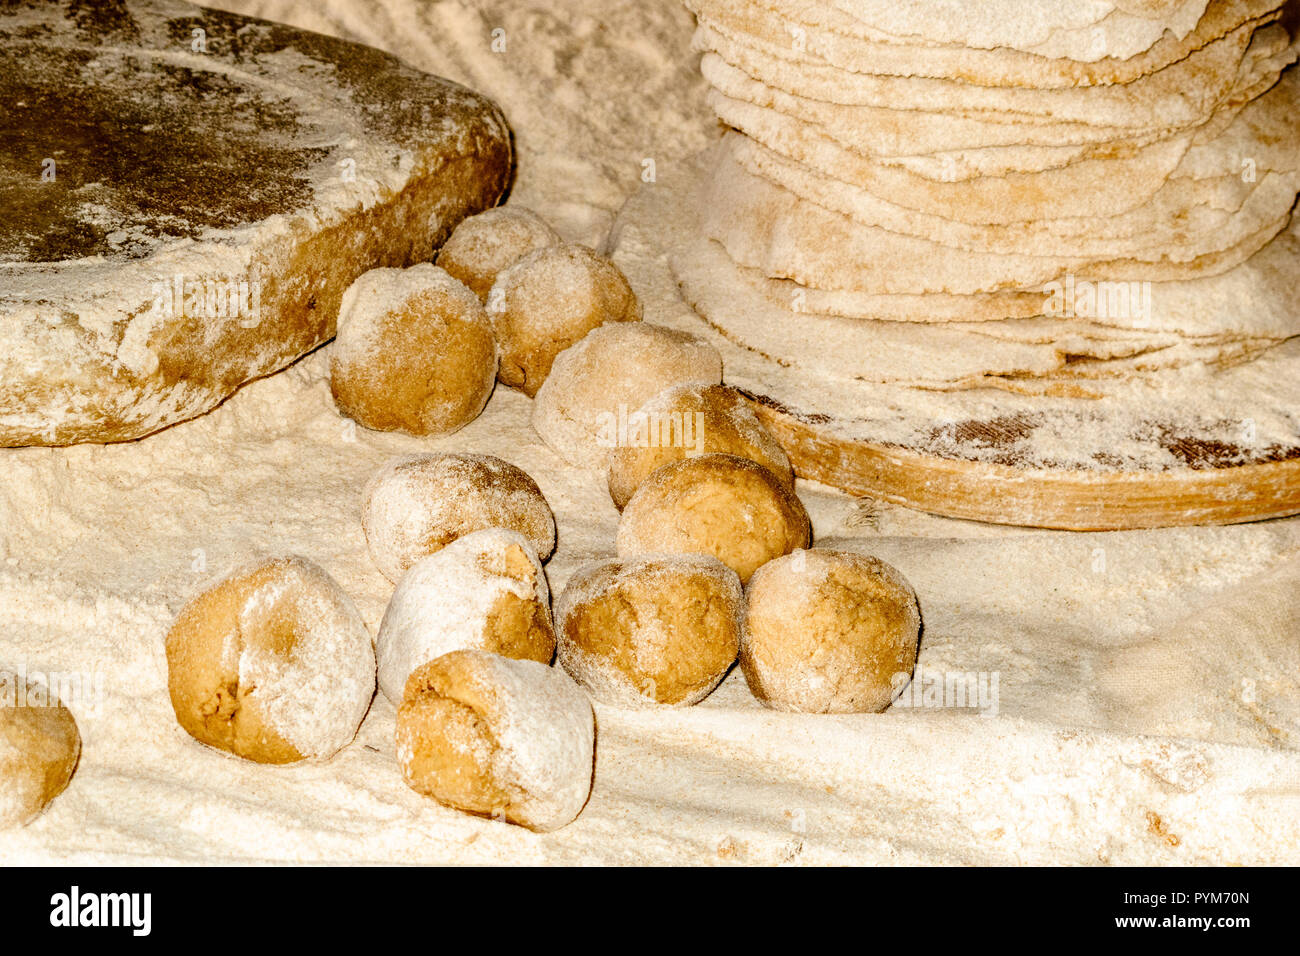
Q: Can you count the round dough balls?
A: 13